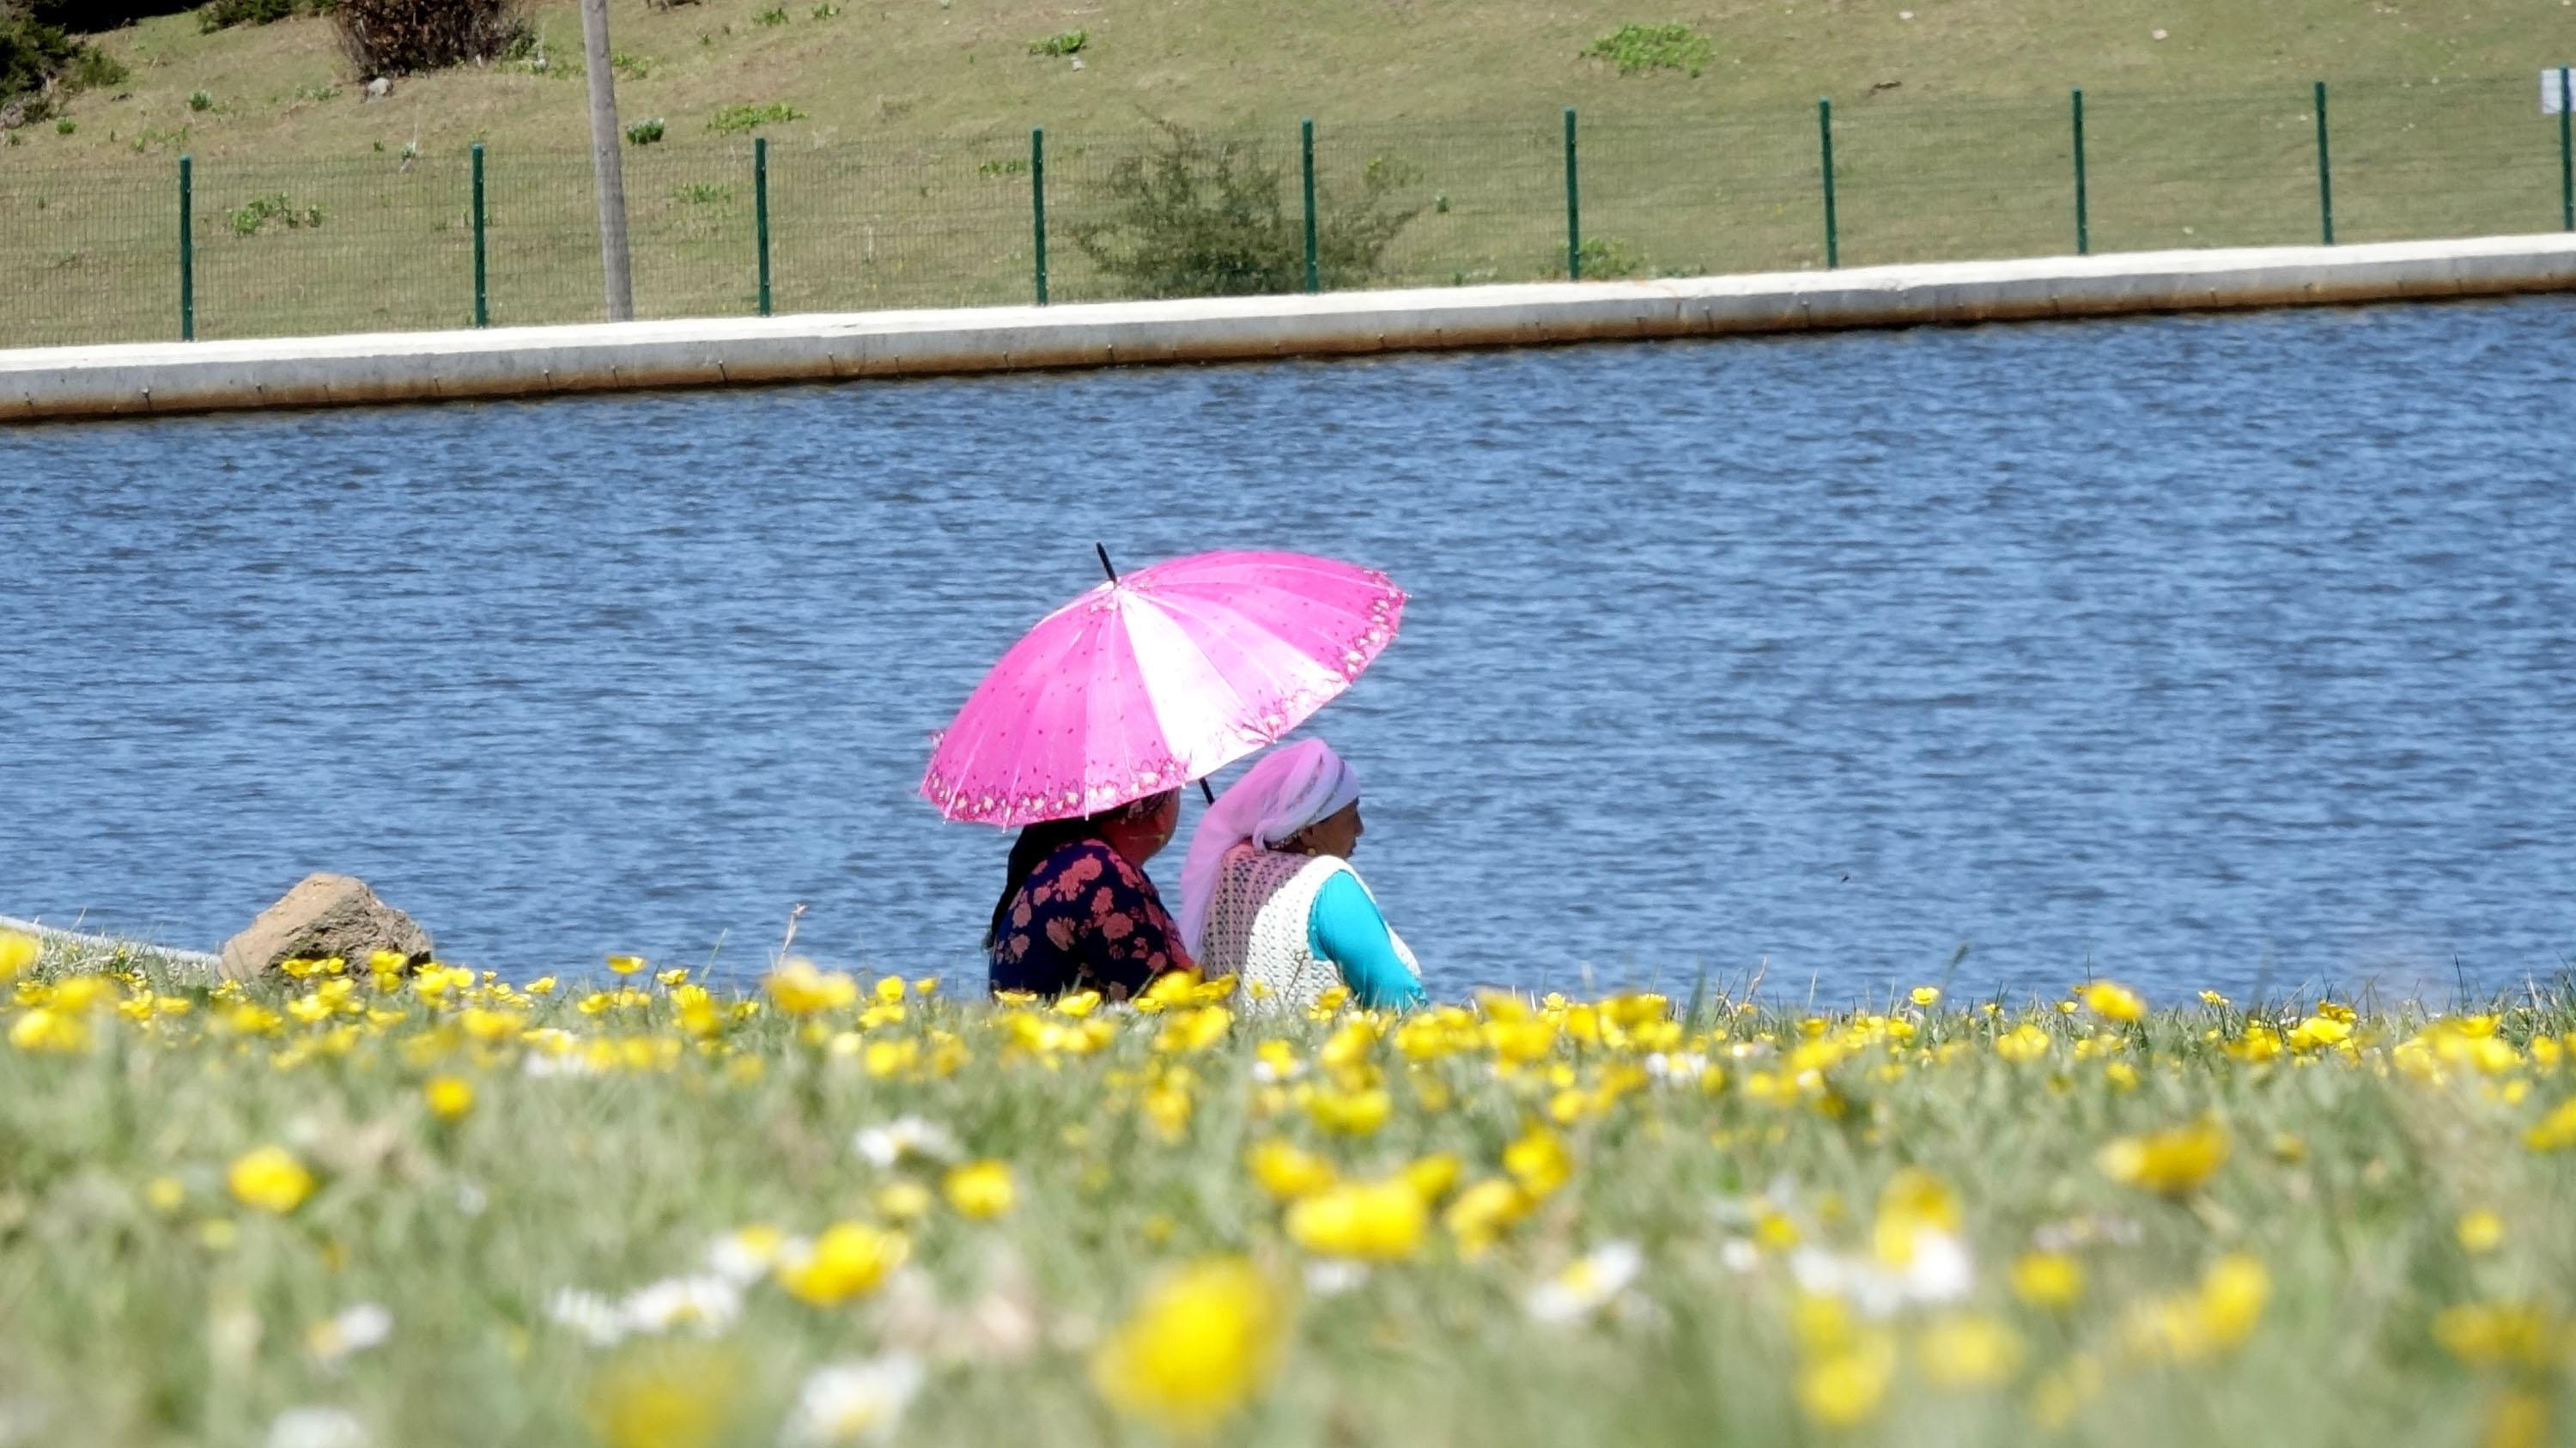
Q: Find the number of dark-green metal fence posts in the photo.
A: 10